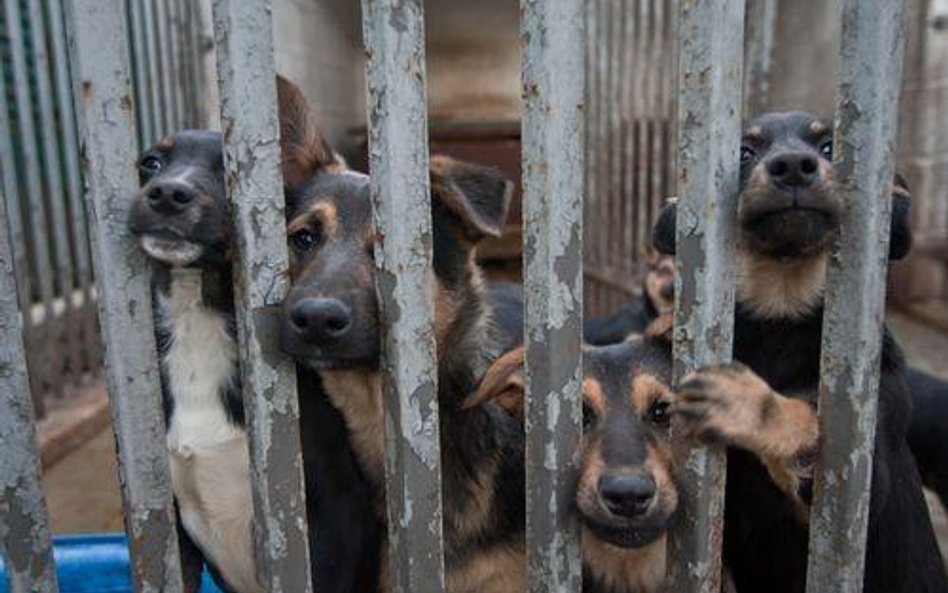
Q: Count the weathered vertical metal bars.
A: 7